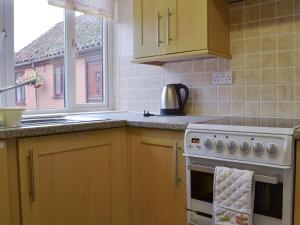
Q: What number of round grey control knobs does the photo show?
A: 6